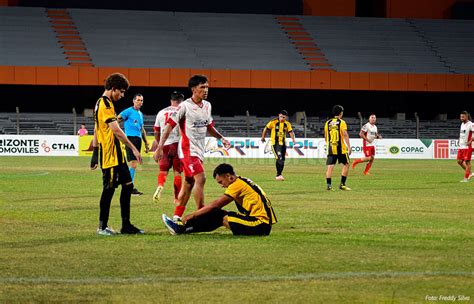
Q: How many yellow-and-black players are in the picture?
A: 4